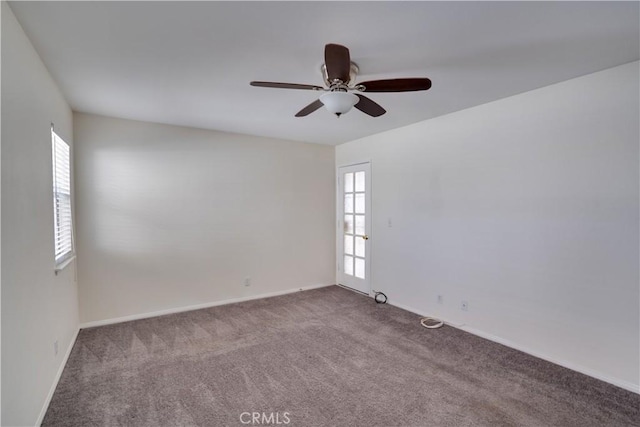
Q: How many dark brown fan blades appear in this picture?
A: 5